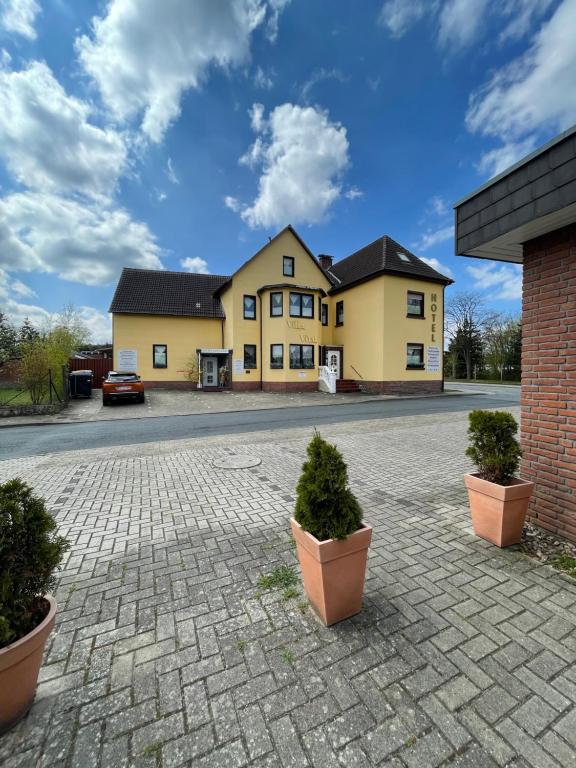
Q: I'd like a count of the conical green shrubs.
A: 3